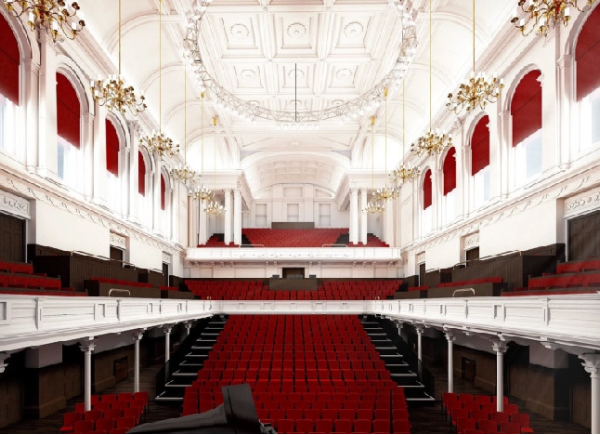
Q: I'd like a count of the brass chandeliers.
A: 12